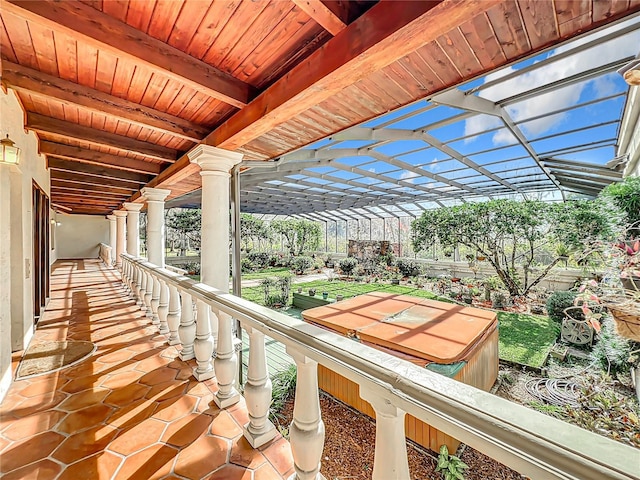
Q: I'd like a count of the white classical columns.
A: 5